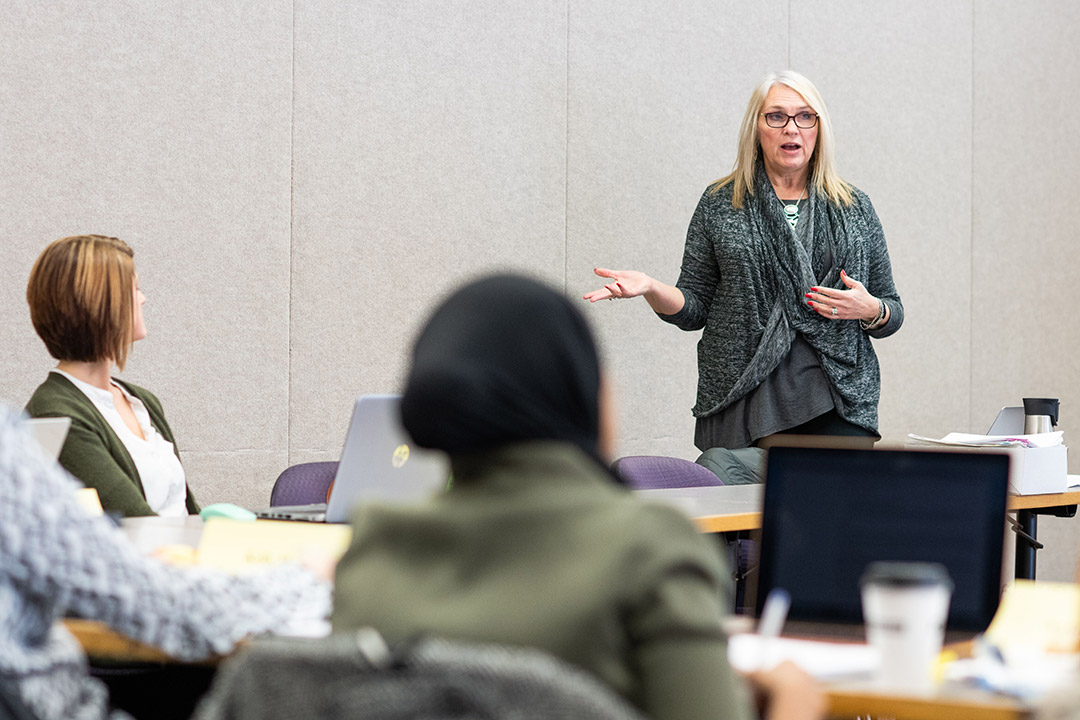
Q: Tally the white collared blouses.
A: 1